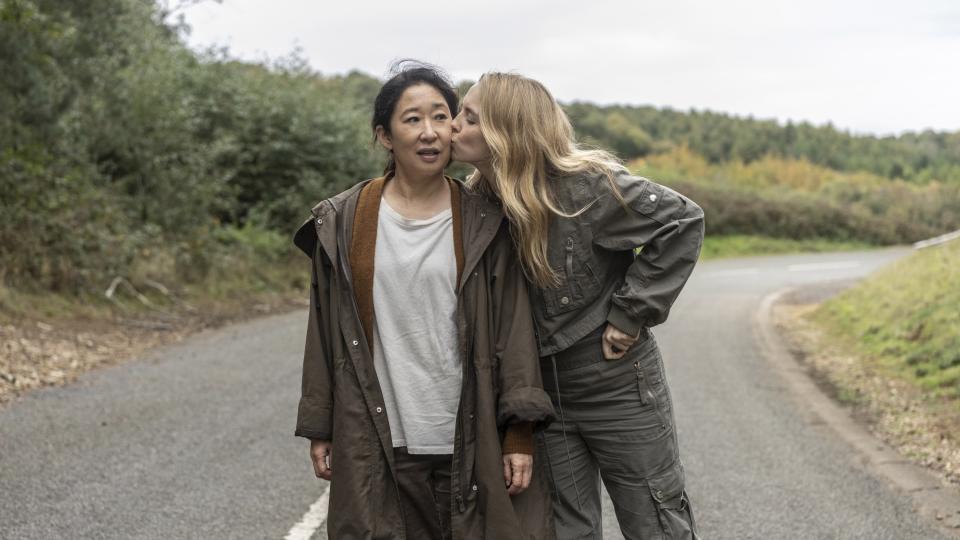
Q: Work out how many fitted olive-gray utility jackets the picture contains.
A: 1